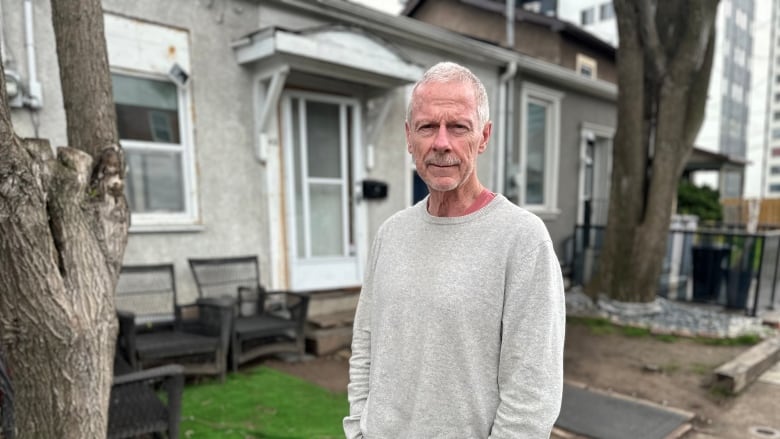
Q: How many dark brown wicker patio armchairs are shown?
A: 3